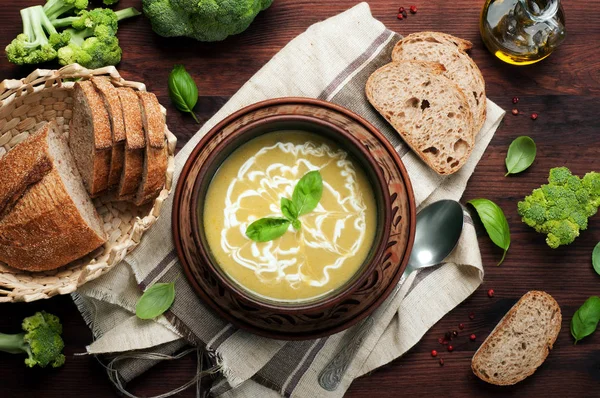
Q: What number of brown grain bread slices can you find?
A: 7